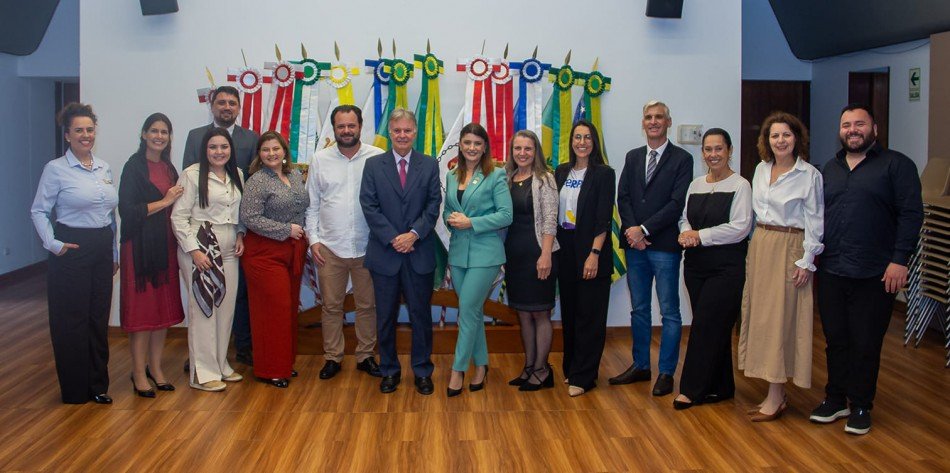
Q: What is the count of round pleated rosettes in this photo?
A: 13